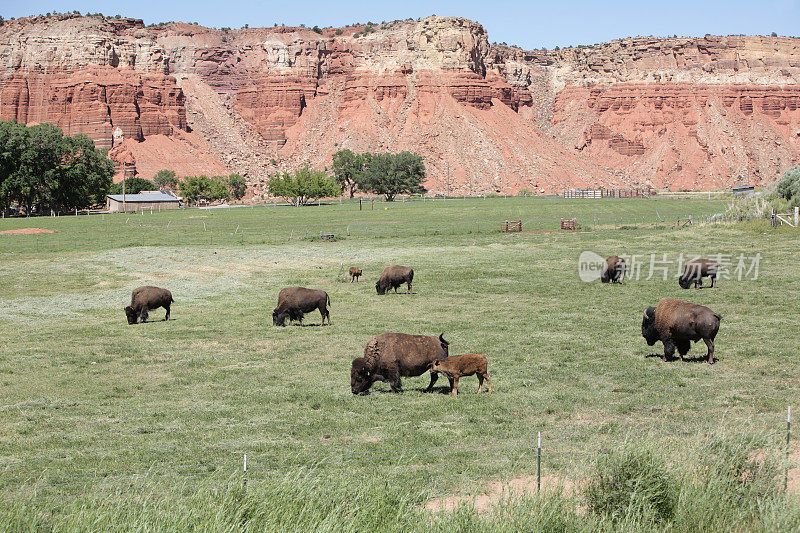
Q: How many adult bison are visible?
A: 7